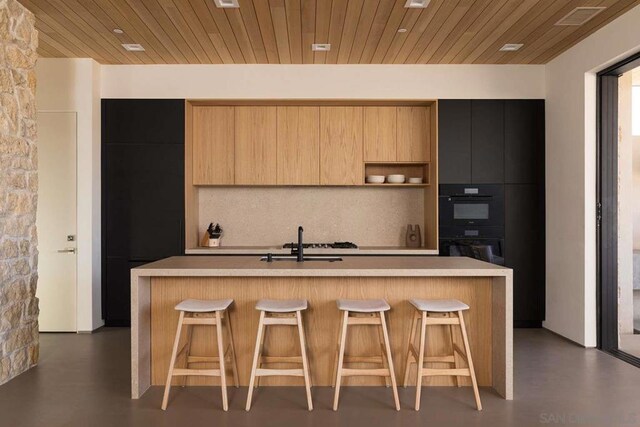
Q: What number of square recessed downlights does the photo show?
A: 5